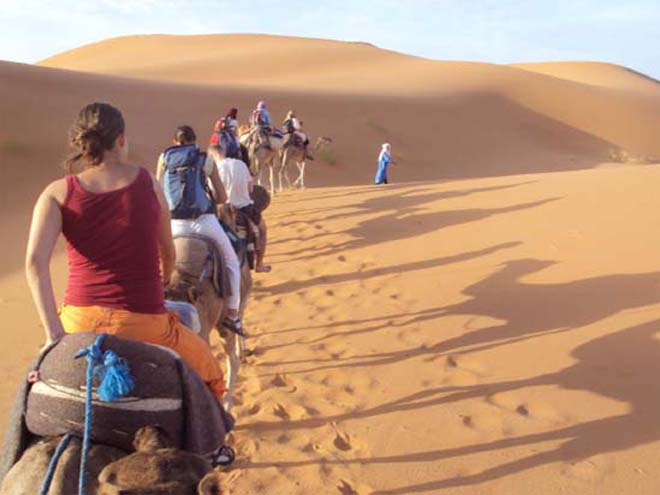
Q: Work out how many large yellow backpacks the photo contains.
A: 0